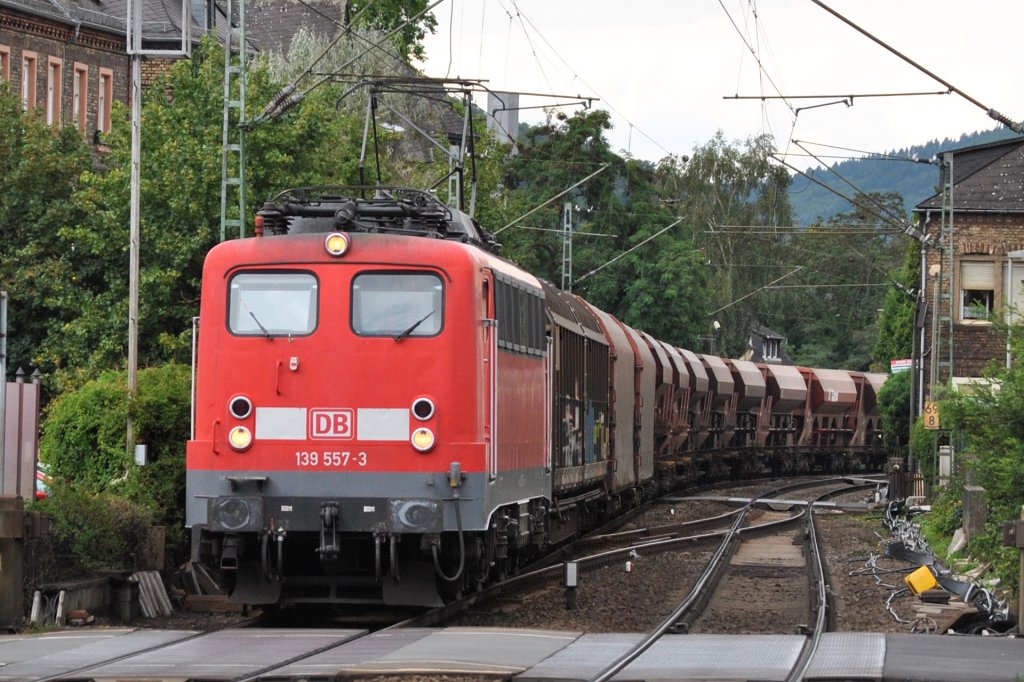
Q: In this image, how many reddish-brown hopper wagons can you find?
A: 8